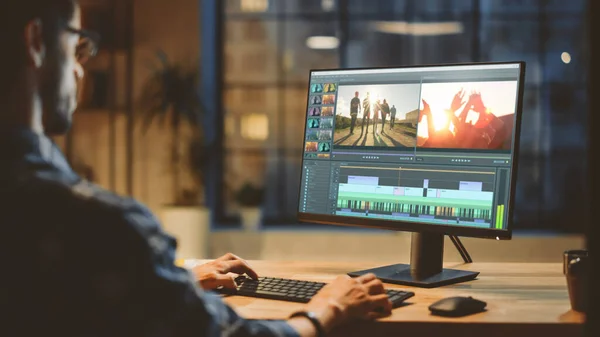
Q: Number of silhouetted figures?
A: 5